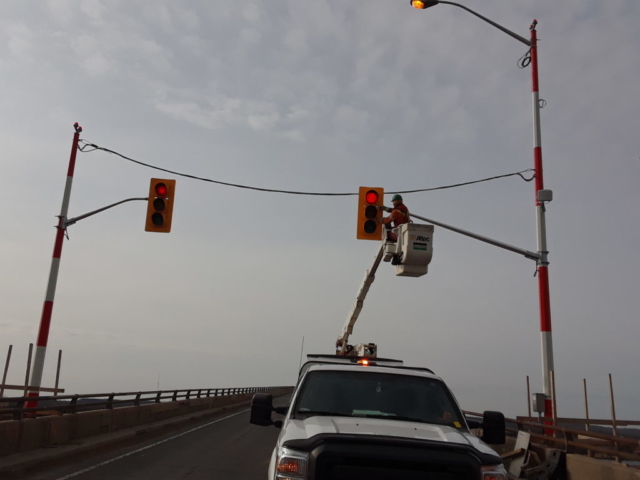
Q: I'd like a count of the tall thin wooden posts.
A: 7